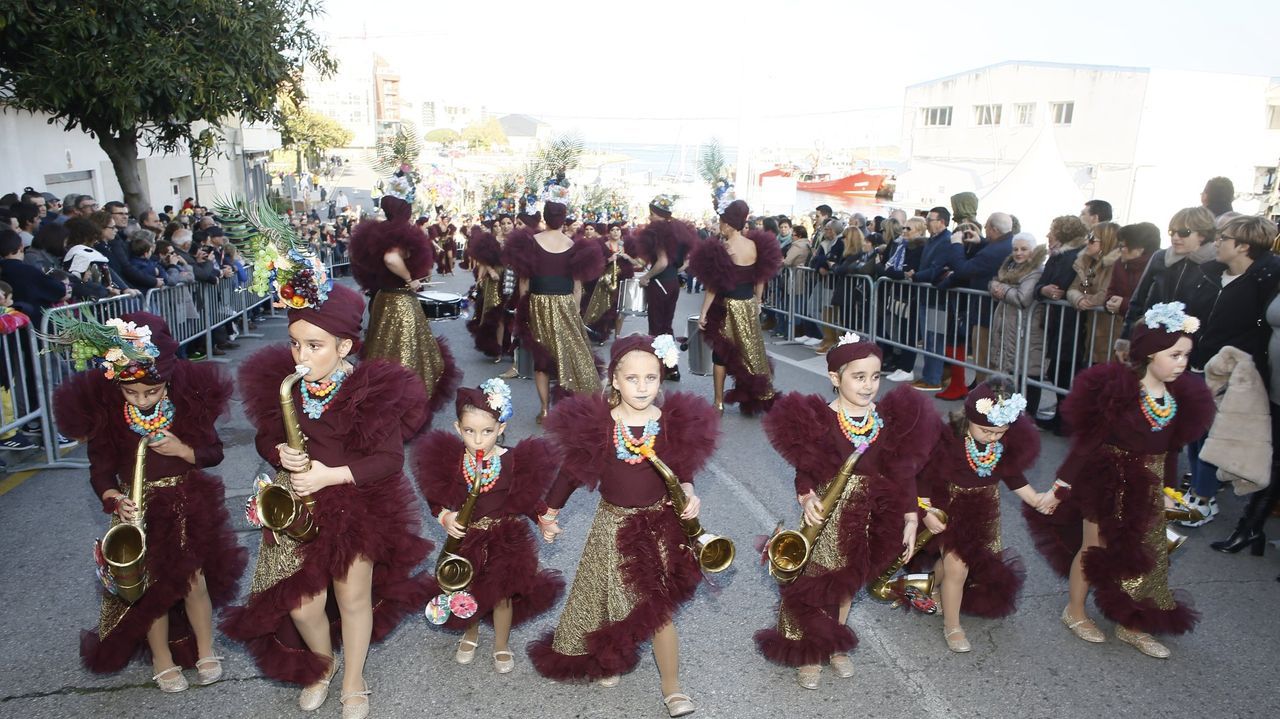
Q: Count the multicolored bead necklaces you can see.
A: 7